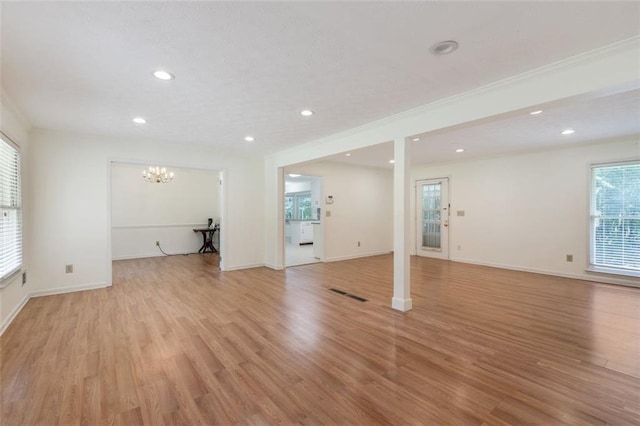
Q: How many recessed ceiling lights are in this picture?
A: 11